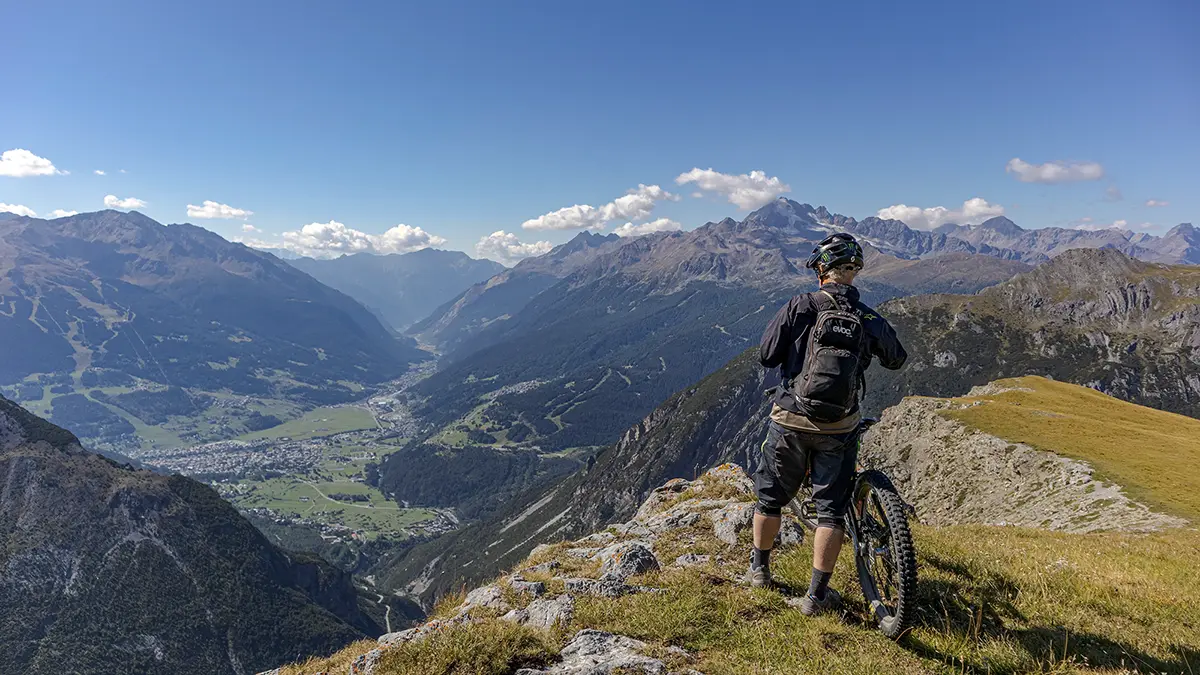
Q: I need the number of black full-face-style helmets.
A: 0